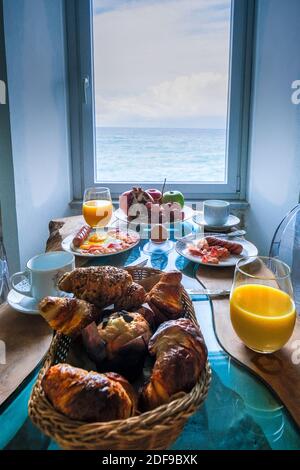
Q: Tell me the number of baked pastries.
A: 6